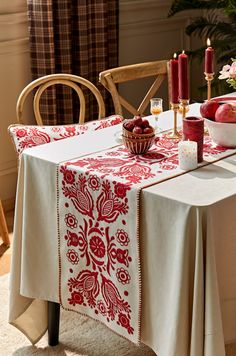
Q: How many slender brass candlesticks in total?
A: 3